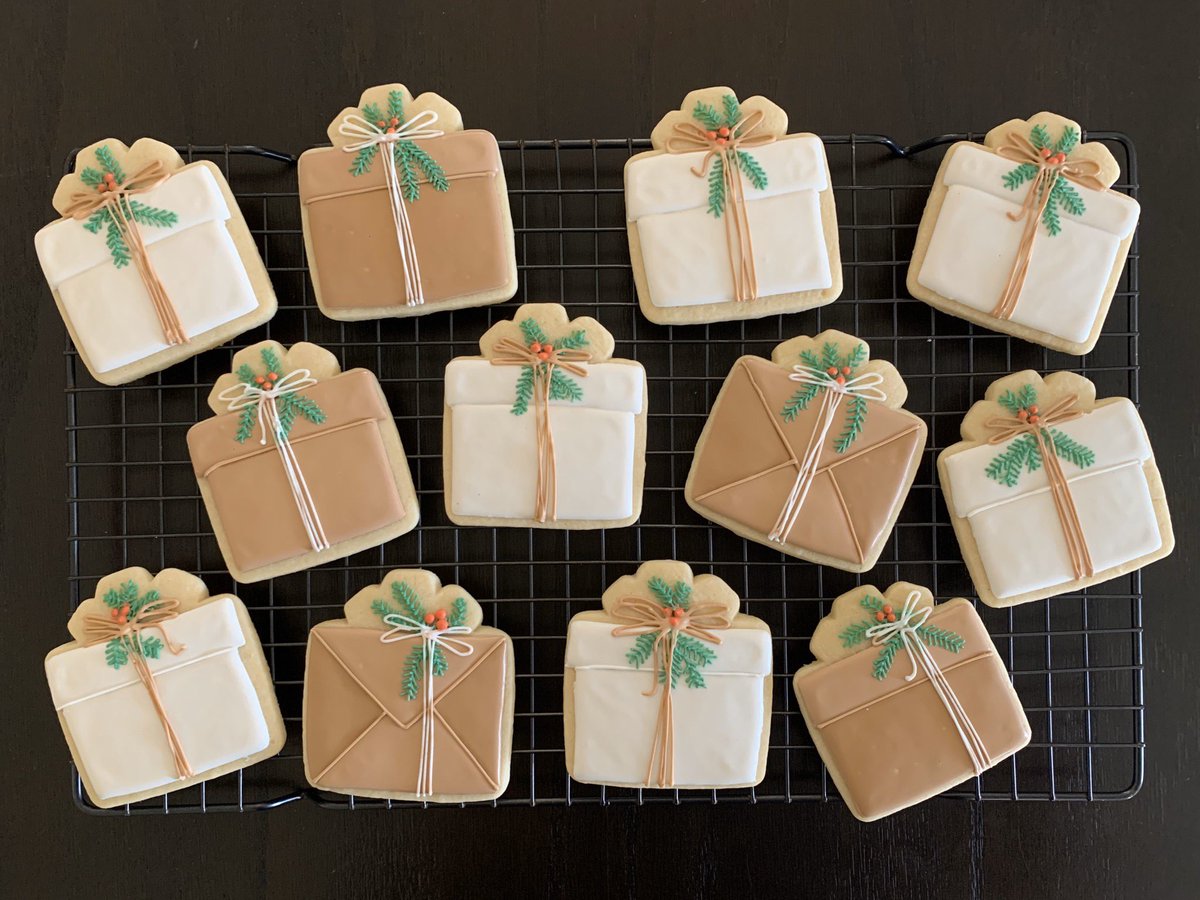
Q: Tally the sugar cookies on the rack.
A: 12